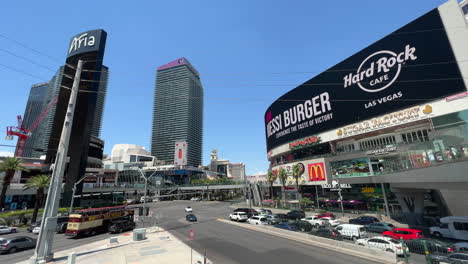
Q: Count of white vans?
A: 2